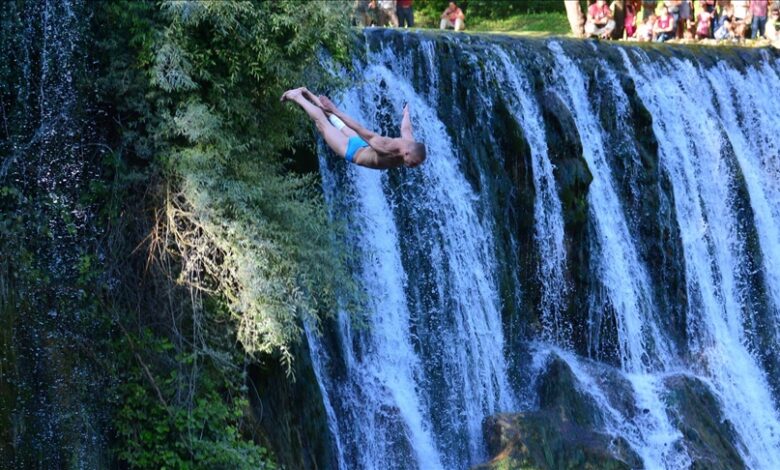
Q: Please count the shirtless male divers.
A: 1